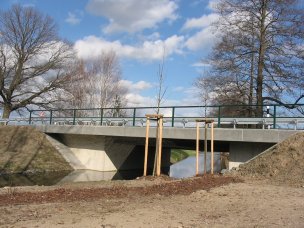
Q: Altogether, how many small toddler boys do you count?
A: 0